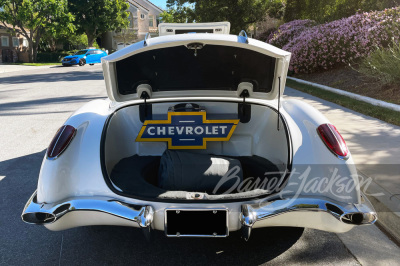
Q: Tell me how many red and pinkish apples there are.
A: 0